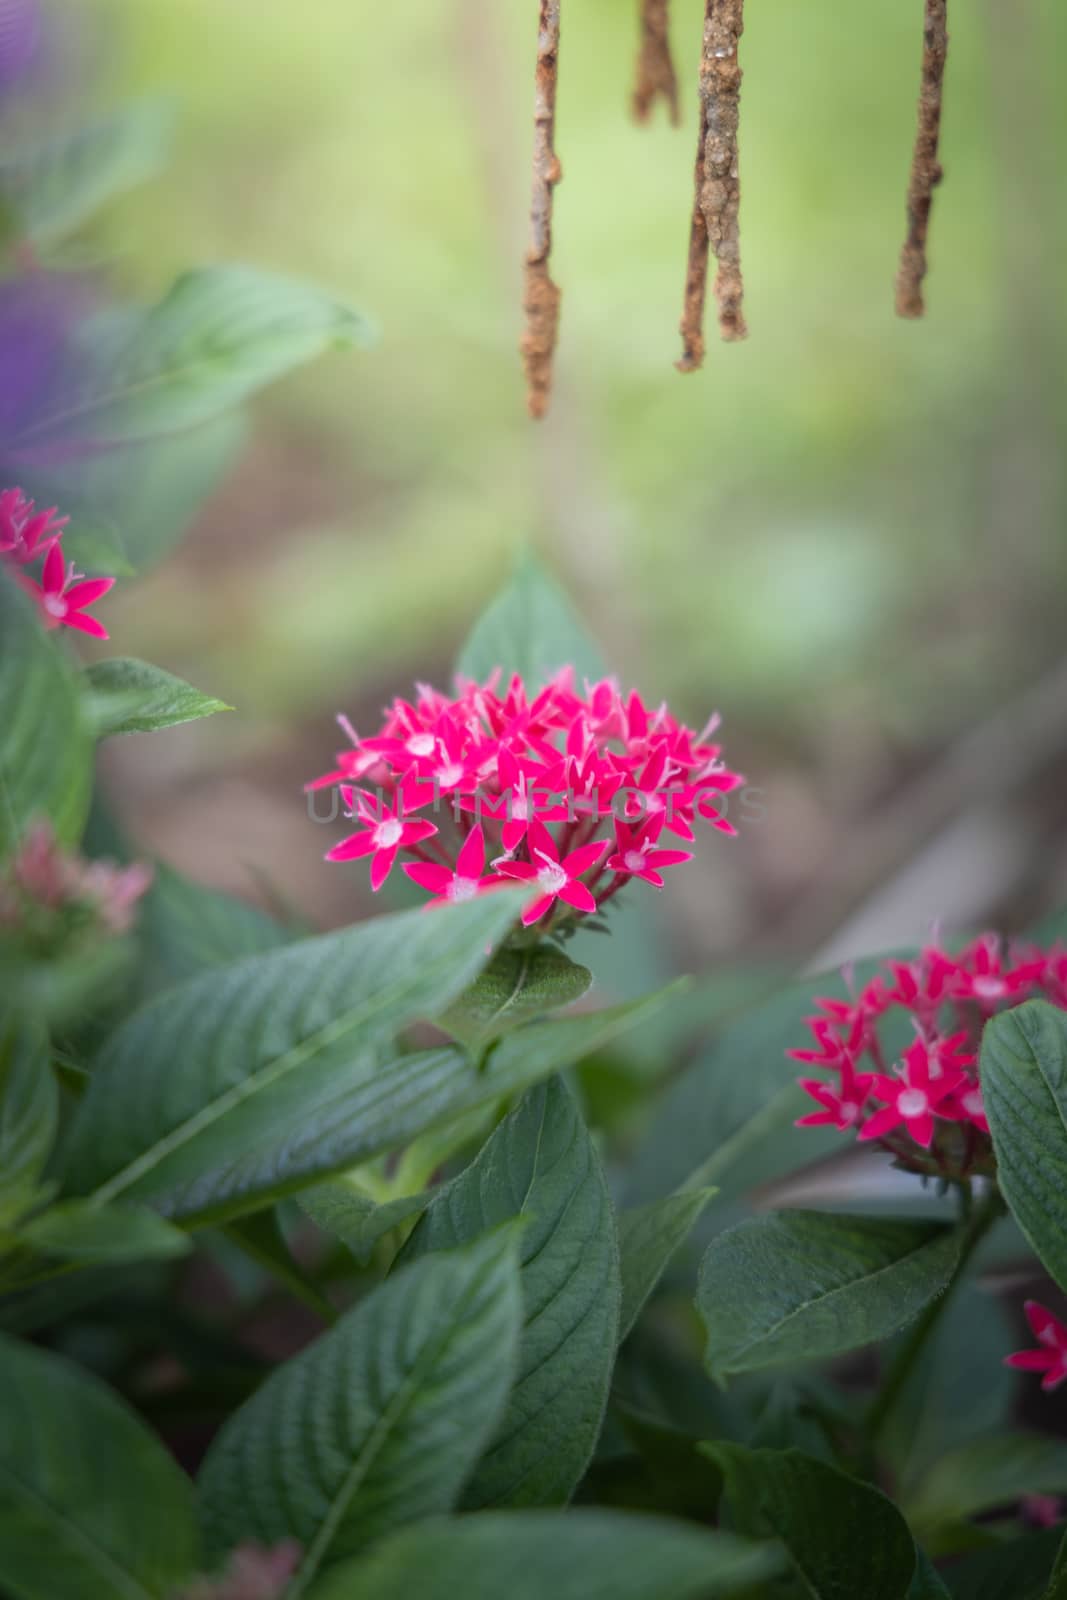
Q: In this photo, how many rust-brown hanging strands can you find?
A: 5